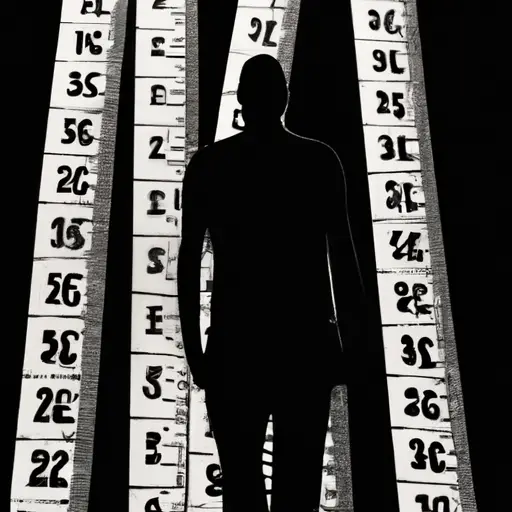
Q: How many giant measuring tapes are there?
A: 4